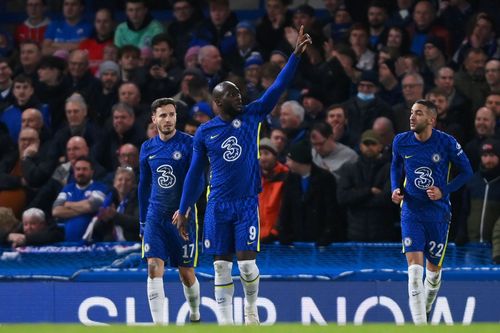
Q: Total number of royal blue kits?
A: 3